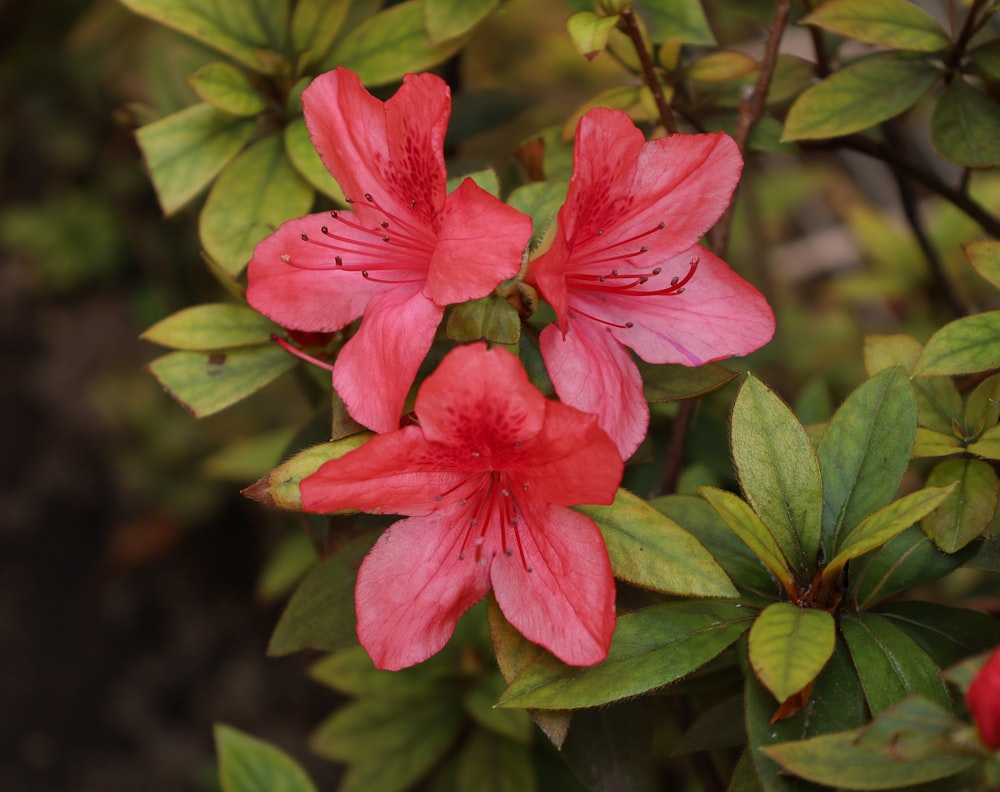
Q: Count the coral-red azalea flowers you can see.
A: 3